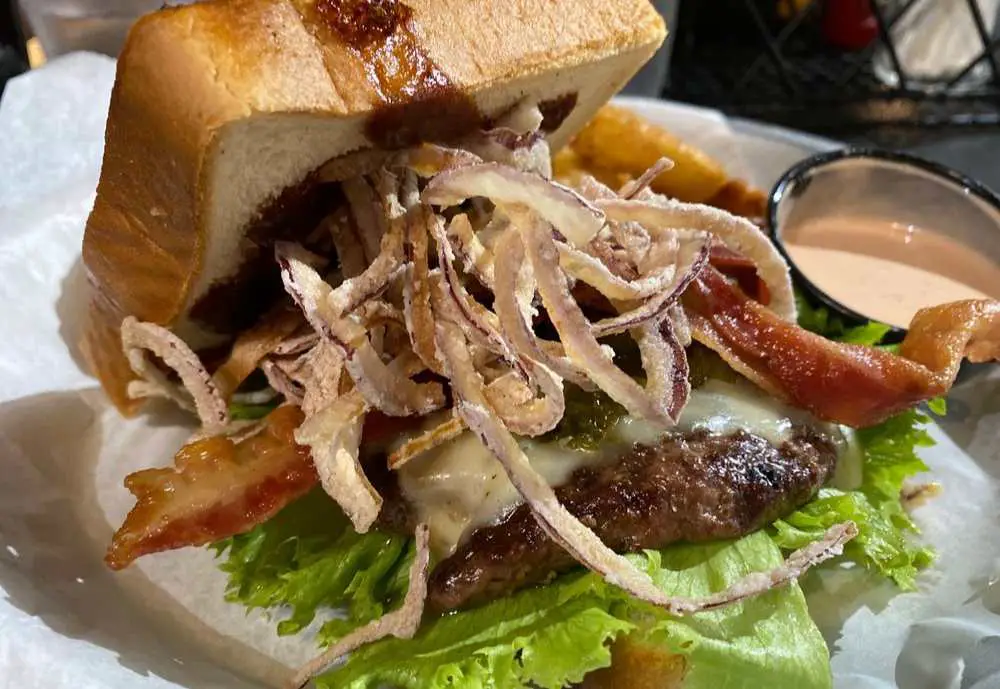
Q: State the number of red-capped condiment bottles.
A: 1